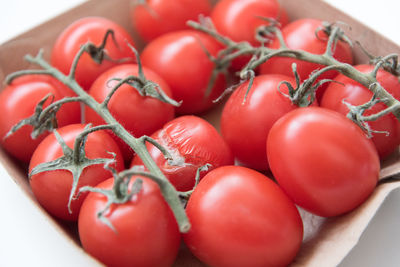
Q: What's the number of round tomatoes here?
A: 14